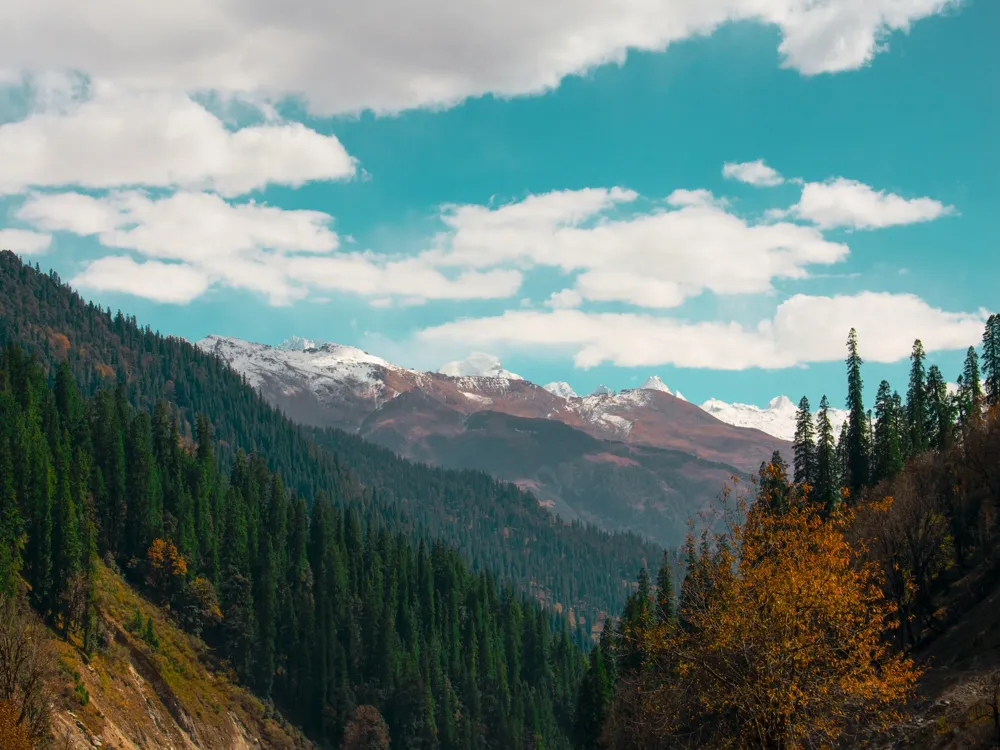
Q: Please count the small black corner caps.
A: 0